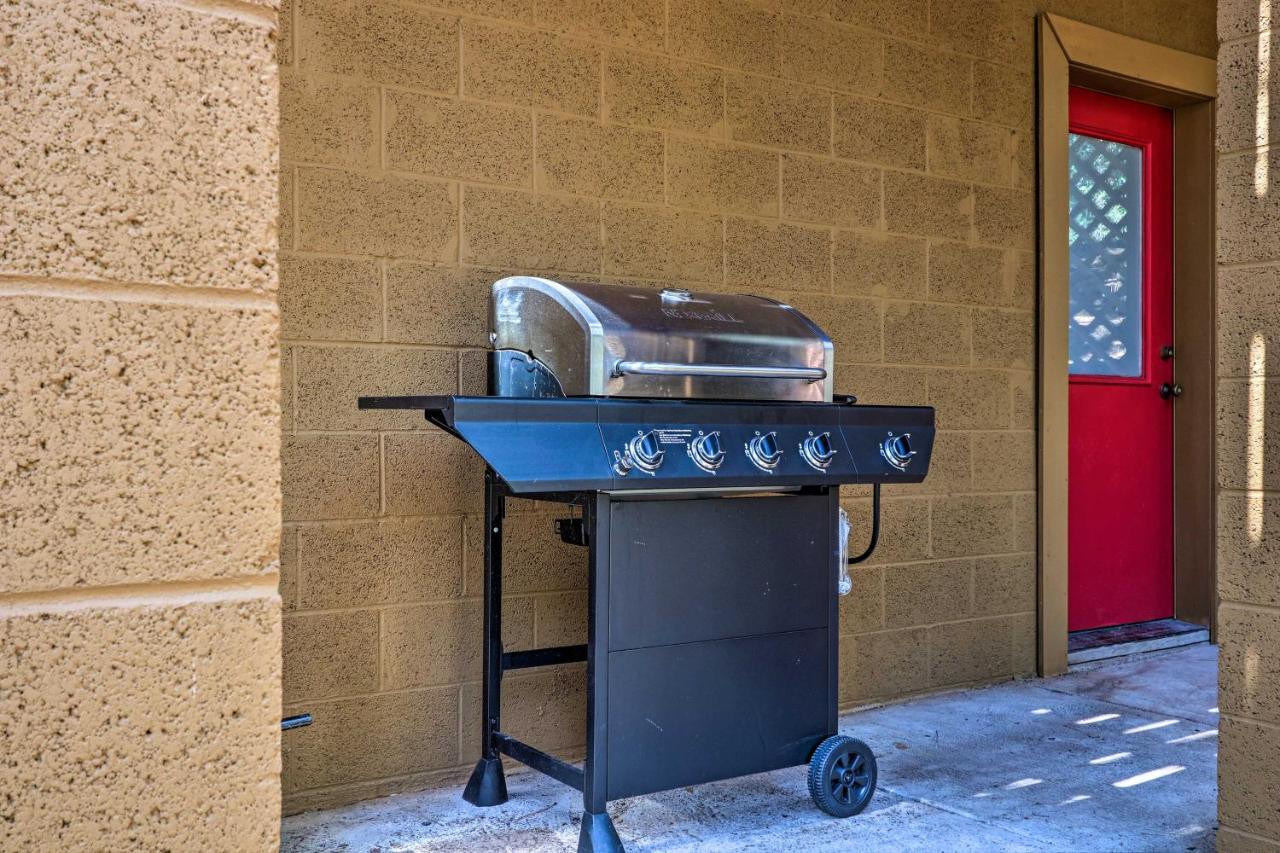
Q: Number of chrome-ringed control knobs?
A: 5